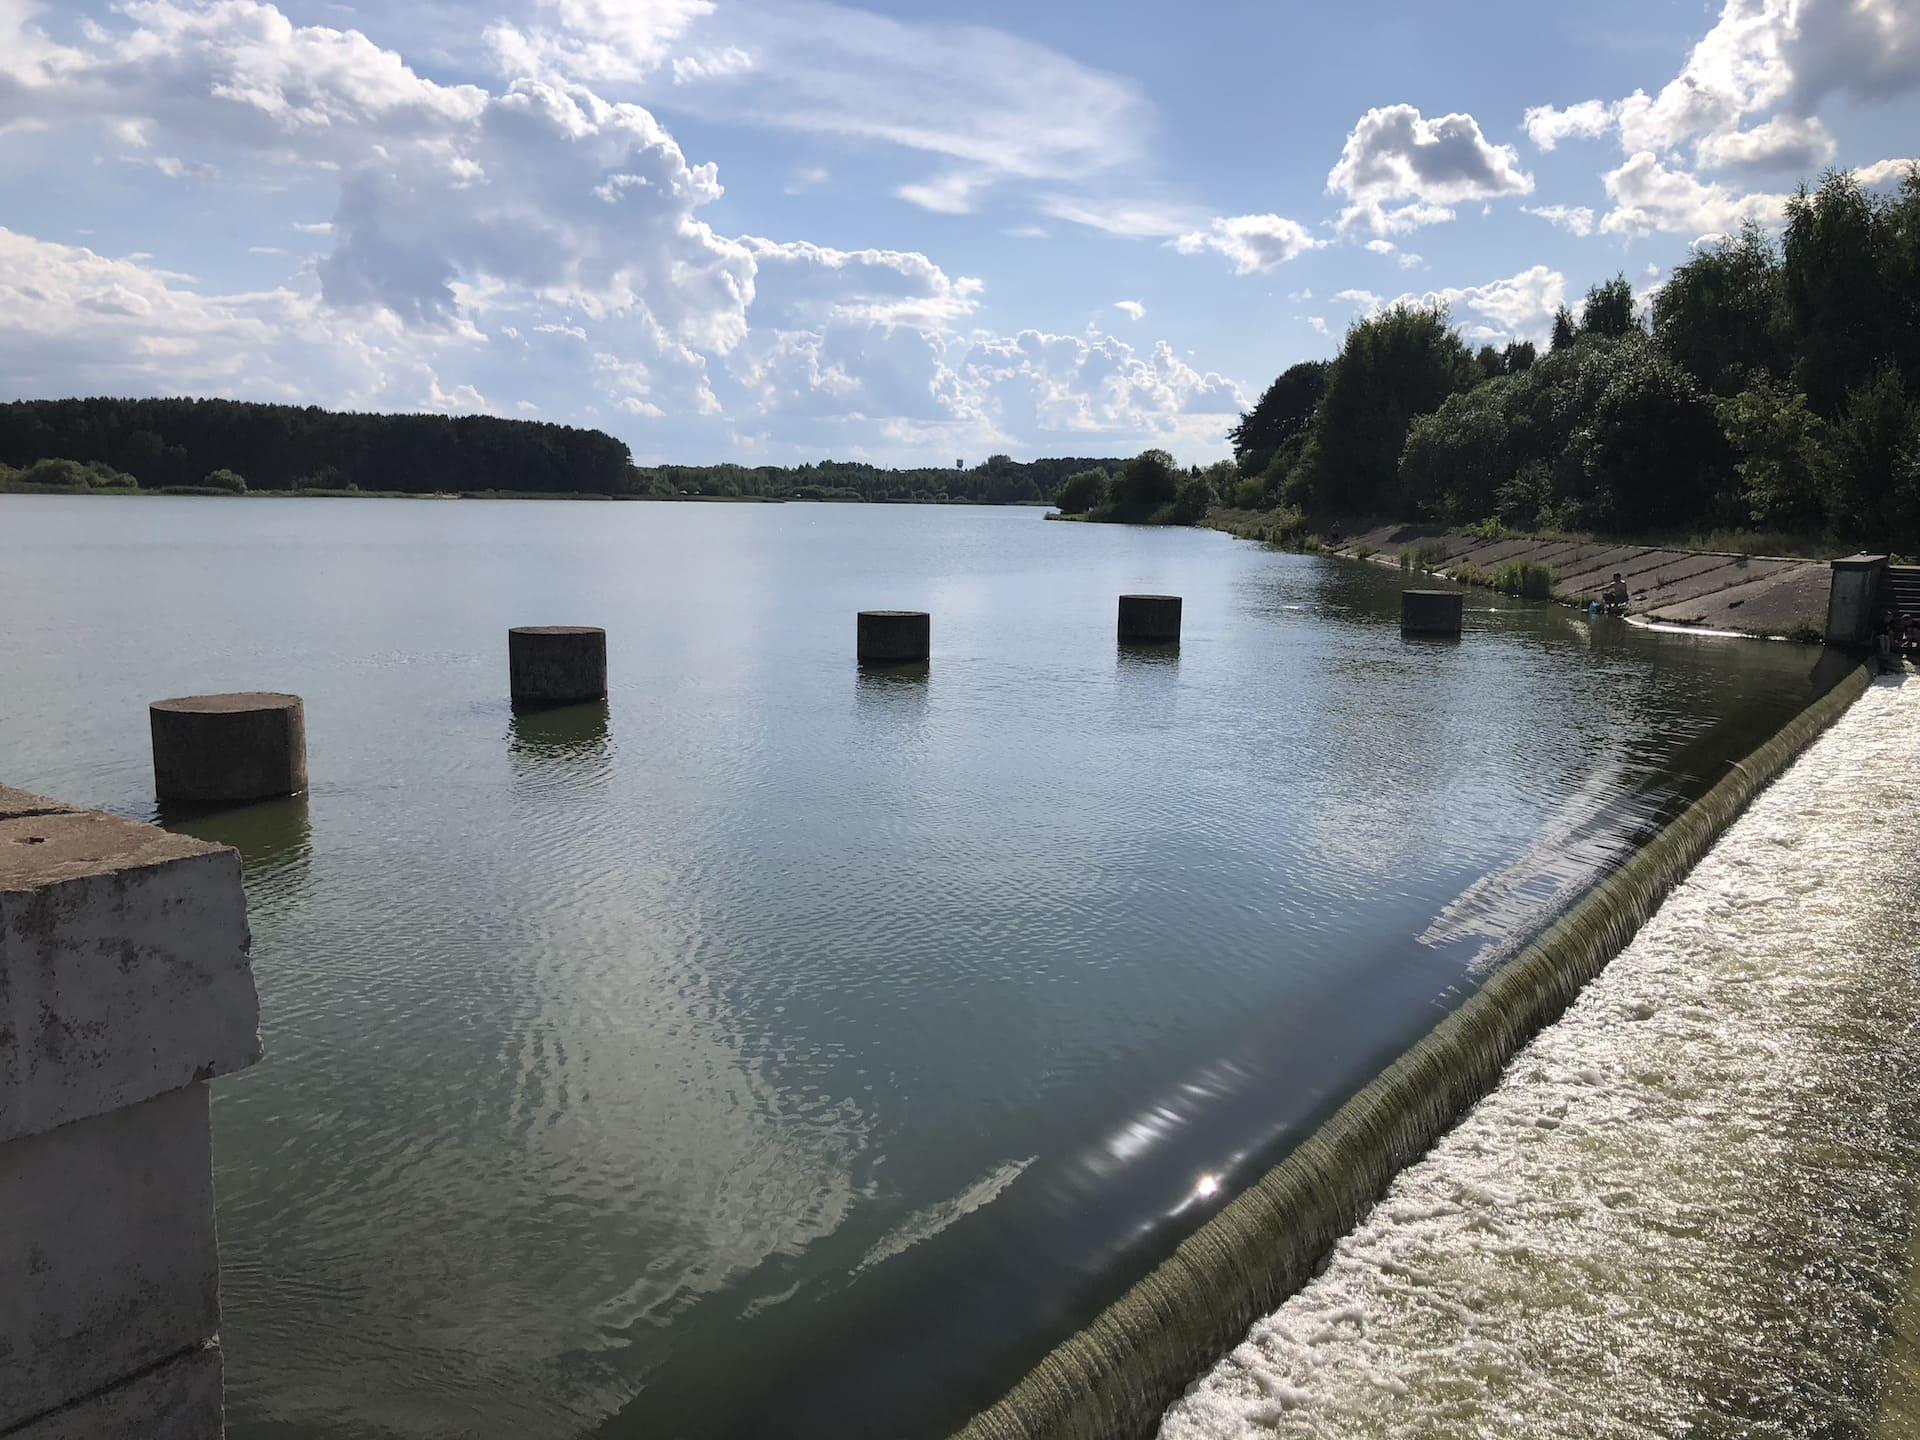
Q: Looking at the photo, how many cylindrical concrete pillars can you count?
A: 5